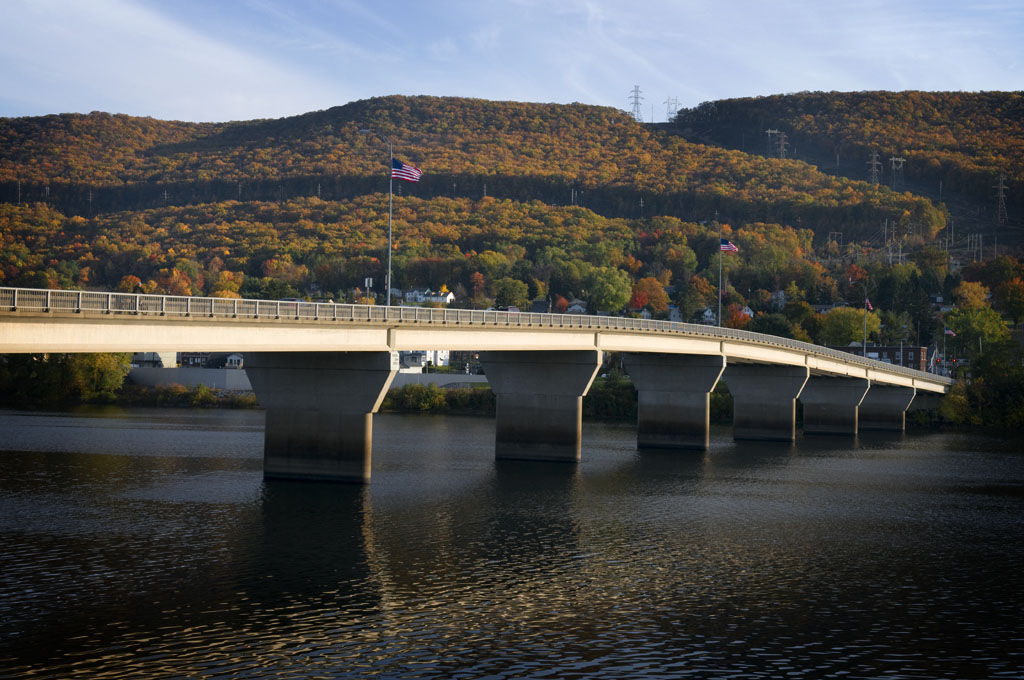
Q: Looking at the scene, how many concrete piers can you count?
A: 6